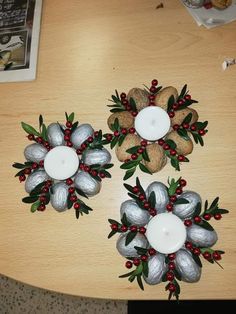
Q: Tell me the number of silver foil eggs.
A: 14